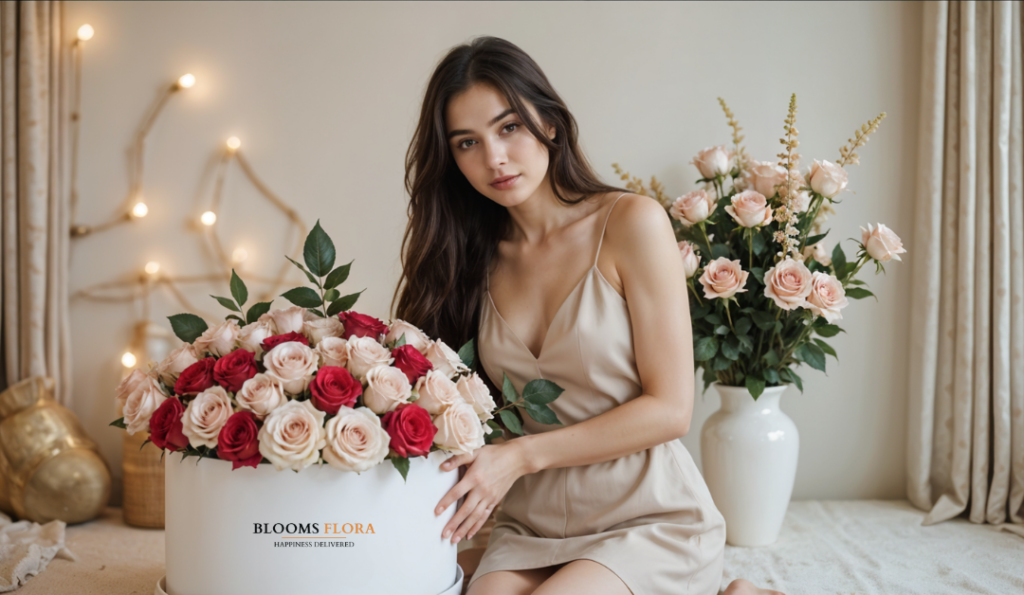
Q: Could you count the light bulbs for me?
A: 8